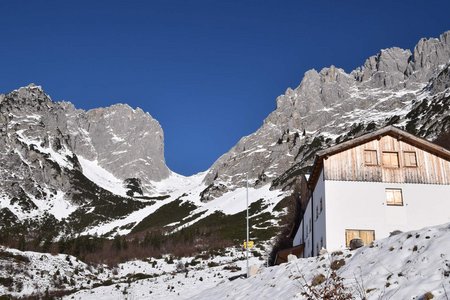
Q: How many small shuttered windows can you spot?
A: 4